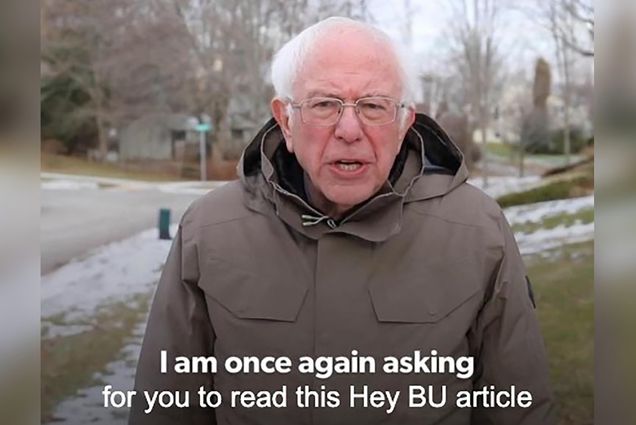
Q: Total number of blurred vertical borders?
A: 2